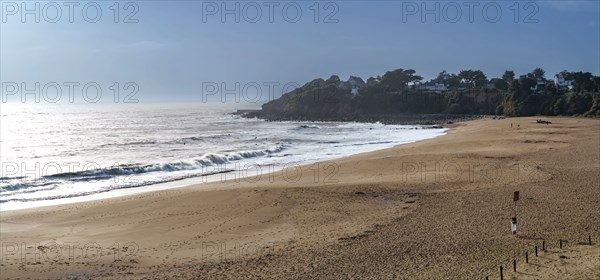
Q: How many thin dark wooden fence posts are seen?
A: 8